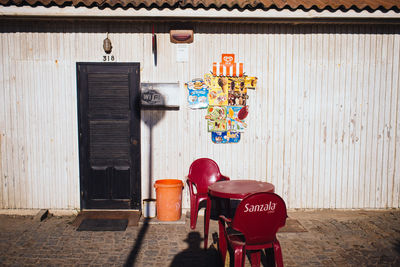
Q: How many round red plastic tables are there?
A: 1